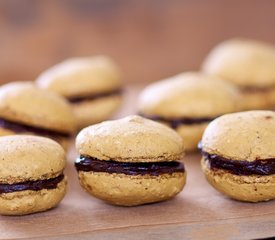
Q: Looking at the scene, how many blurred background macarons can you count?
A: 4